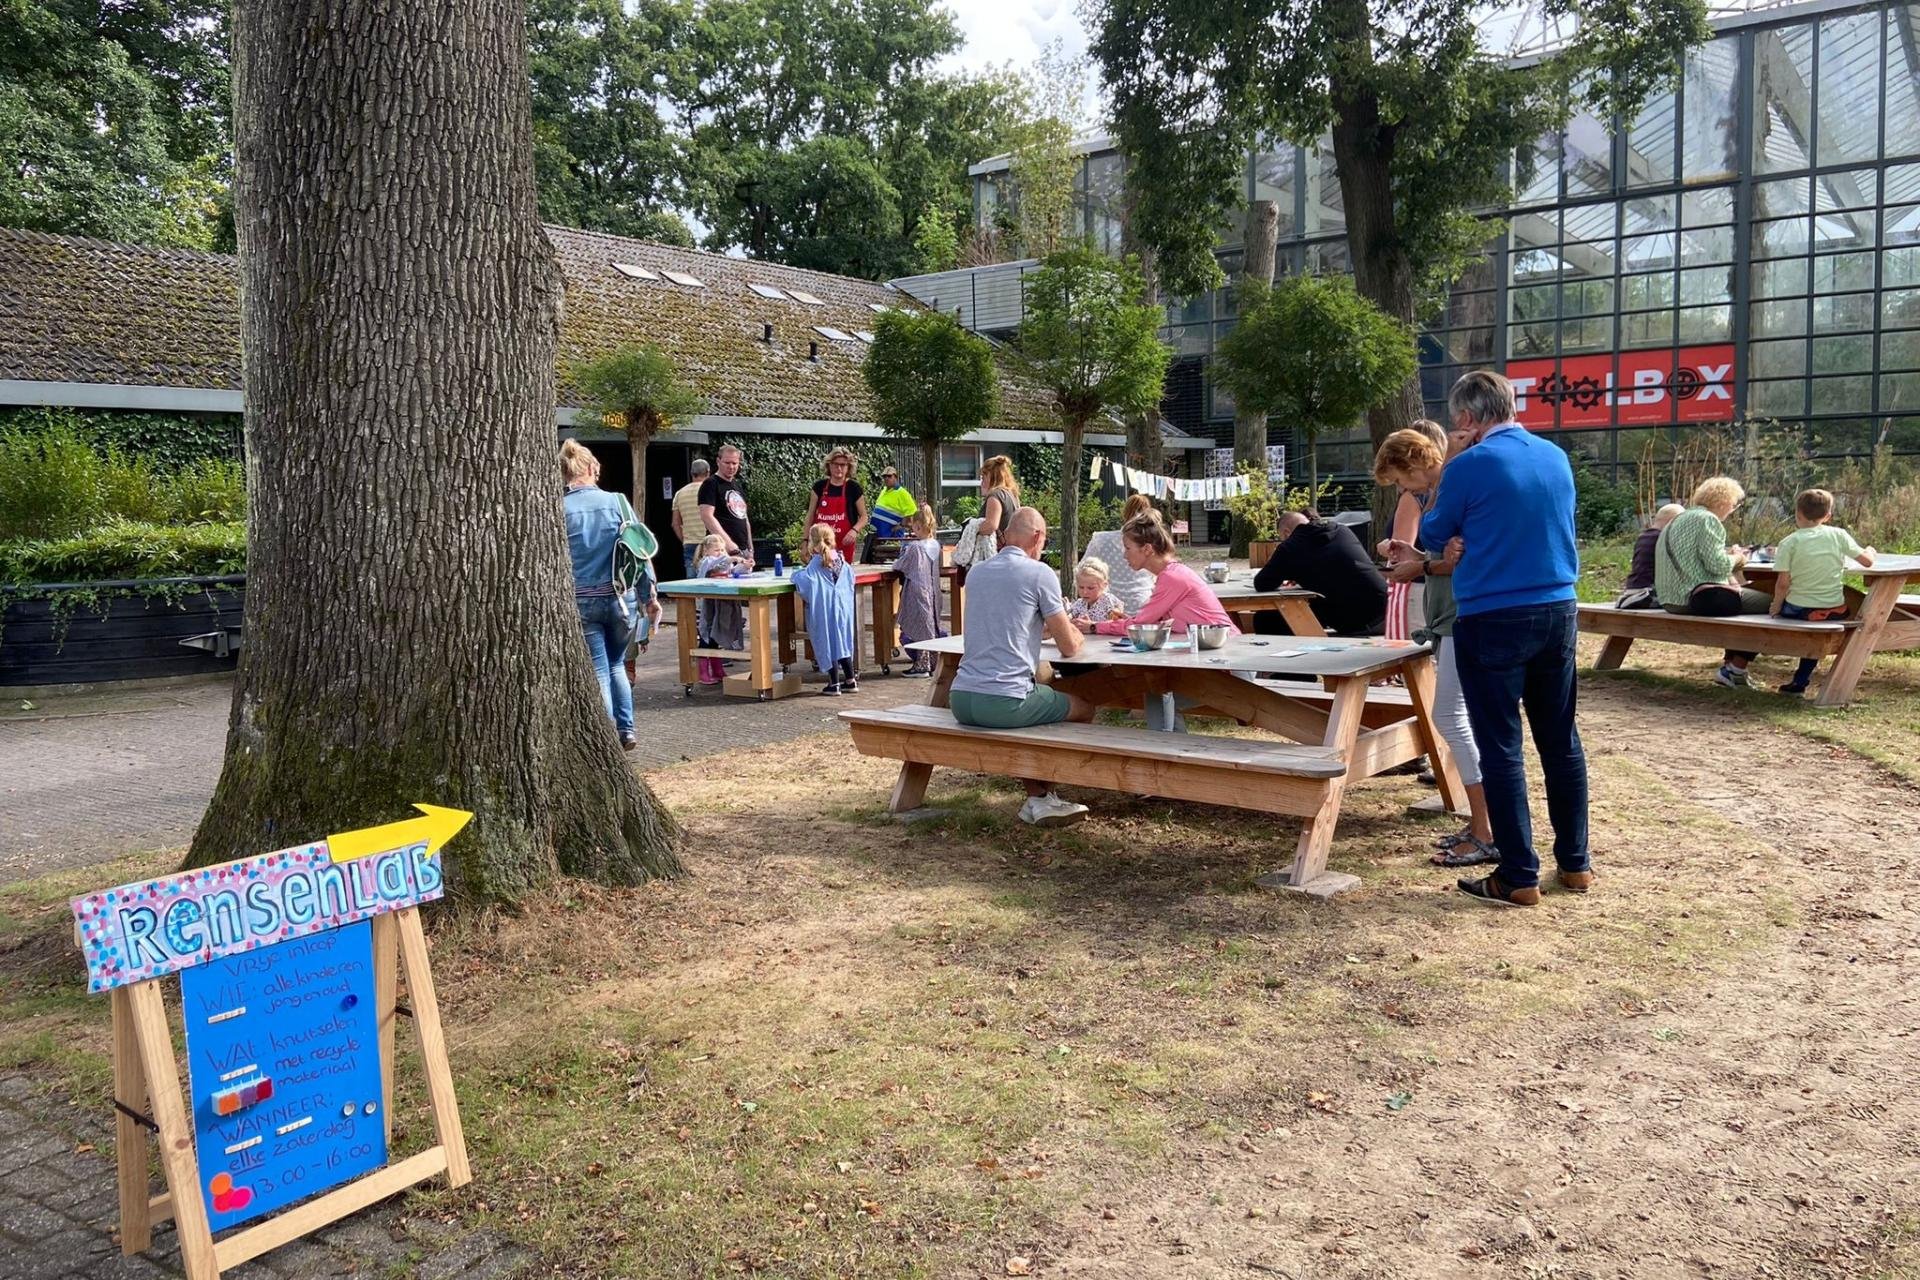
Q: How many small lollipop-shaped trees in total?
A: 4